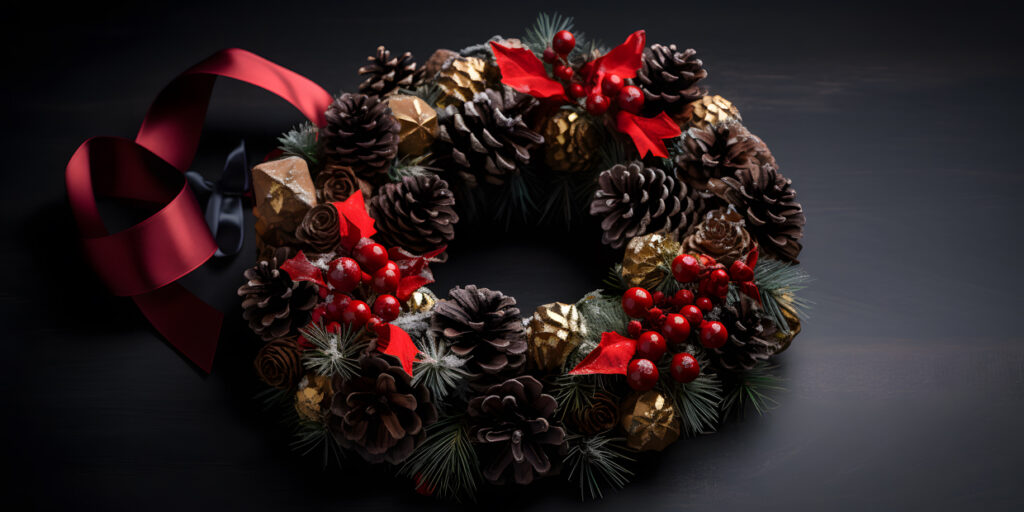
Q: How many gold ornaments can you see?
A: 11